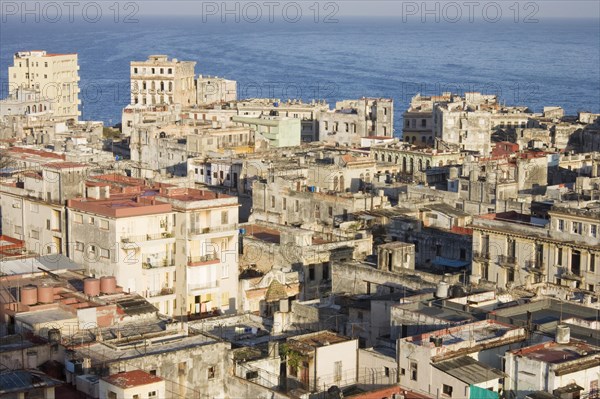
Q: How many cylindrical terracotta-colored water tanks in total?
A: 4